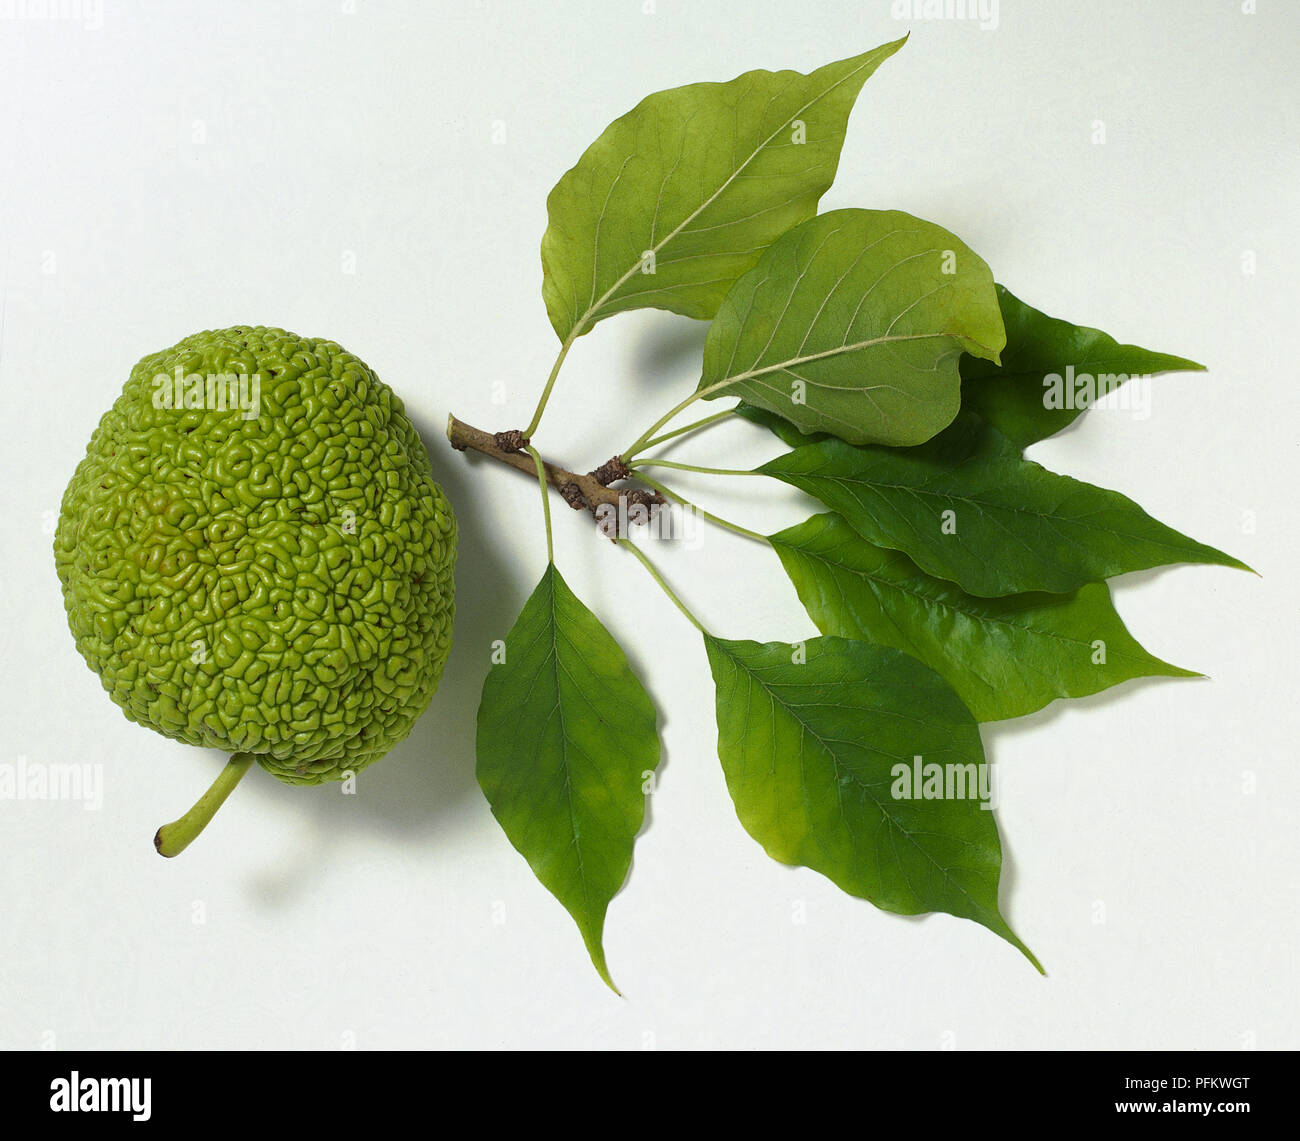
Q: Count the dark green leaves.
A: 5